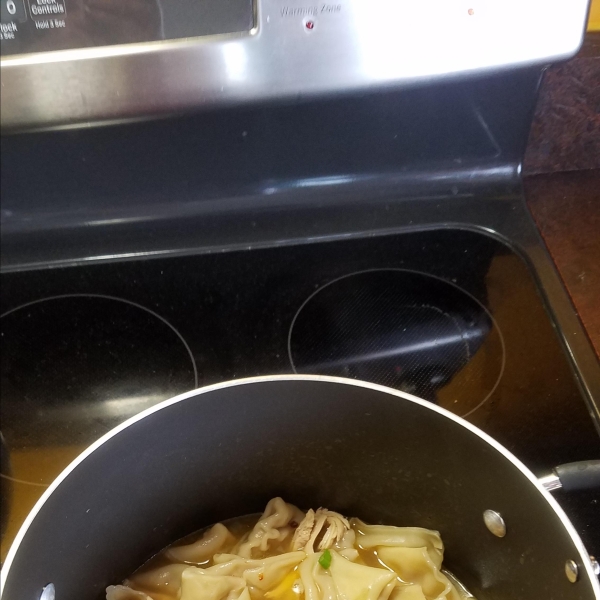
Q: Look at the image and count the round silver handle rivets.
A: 3